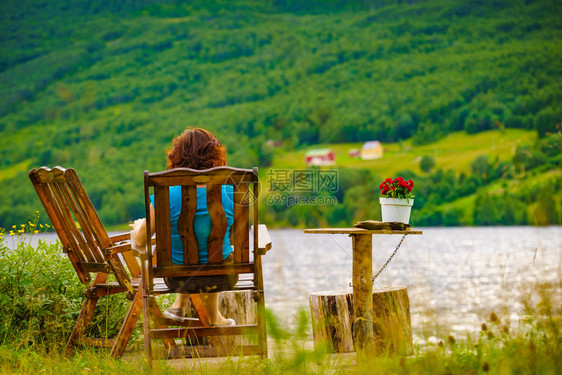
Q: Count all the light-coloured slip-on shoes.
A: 2